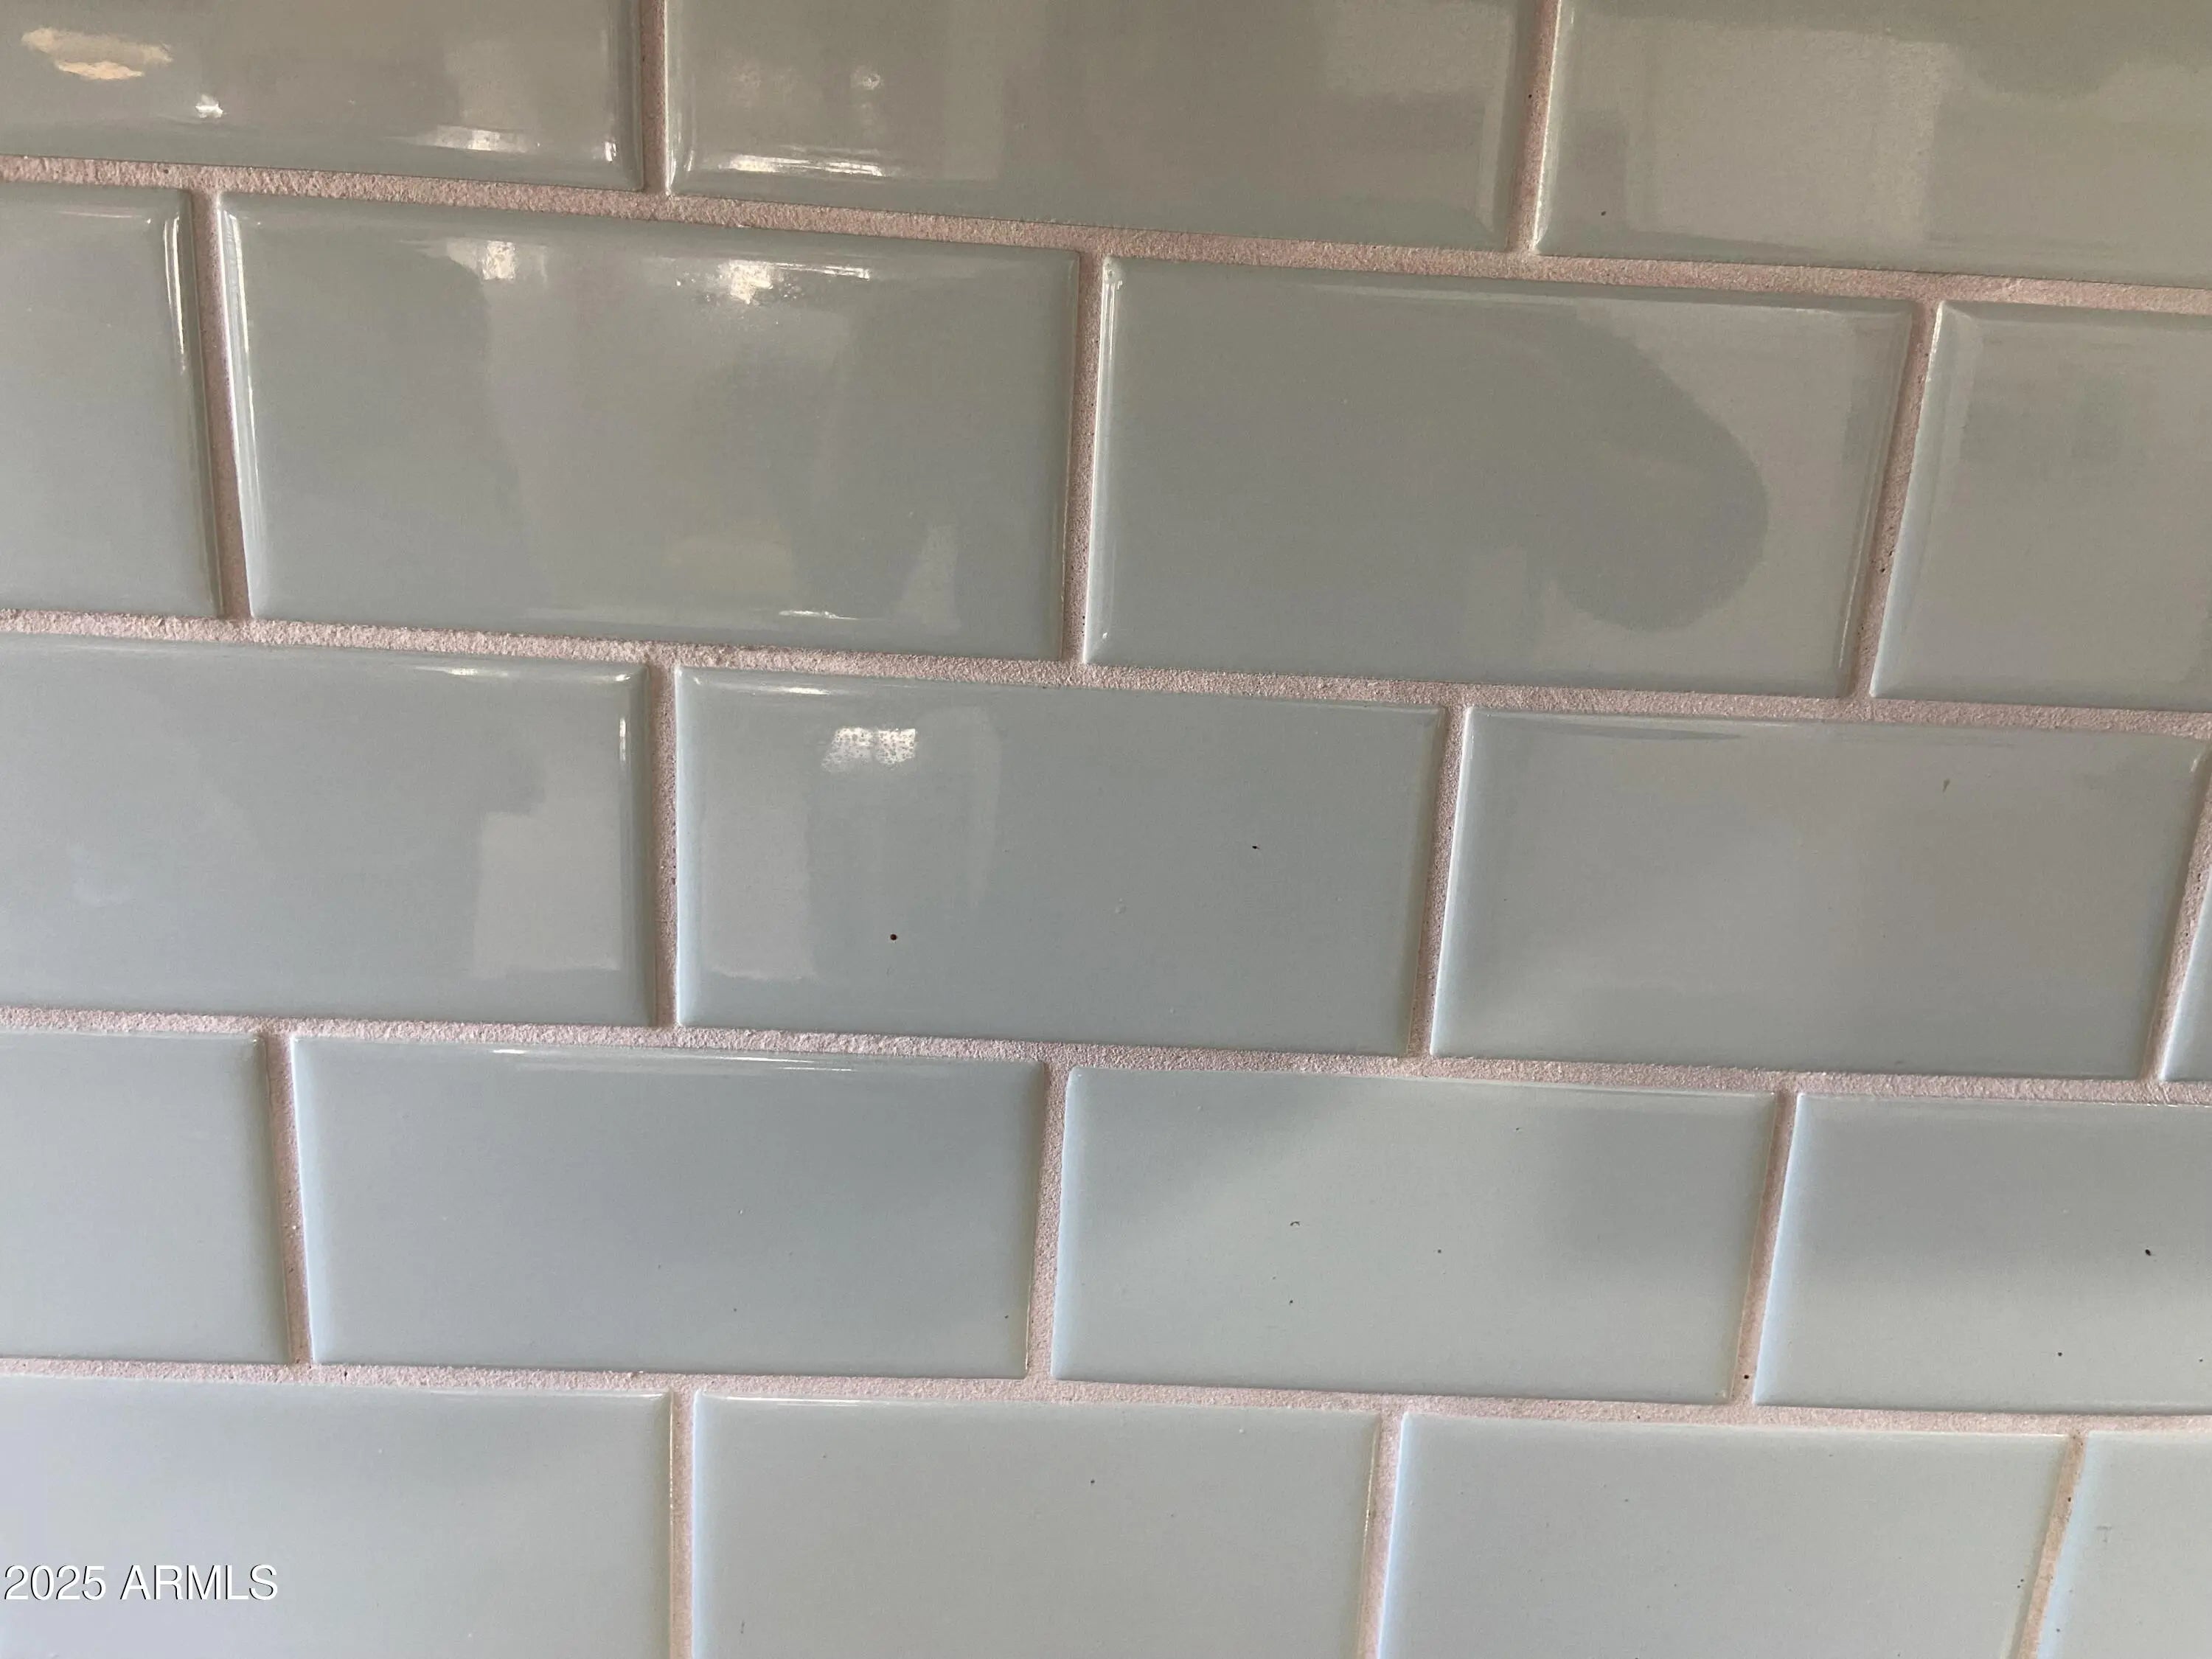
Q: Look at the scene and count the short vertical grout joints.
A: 14